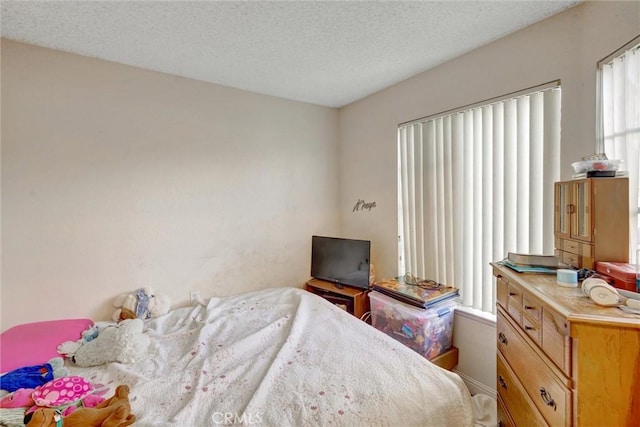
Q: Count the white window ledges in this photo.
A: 1